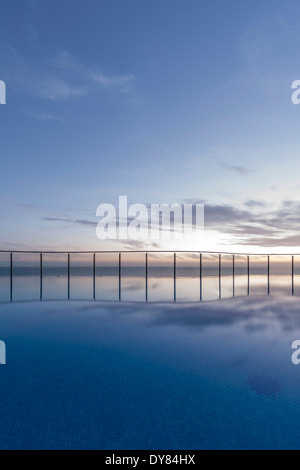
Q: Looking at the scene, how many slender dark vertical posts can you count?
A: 13